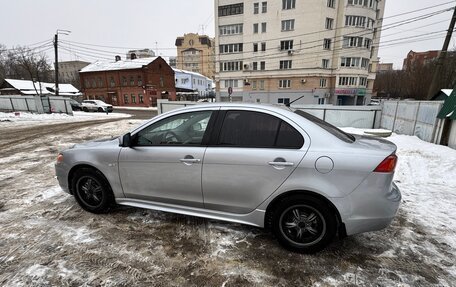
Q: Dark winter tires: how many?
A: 2